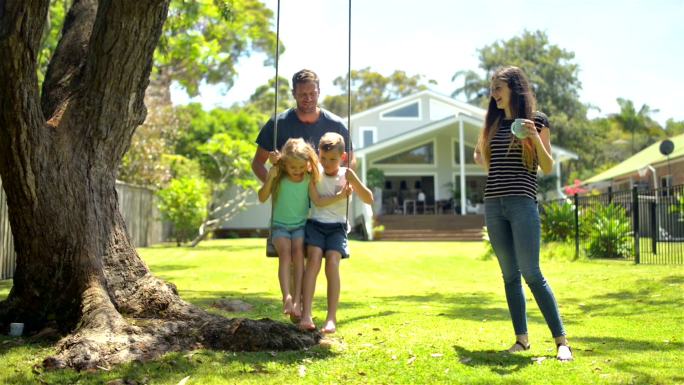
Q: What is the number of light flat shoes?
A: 2